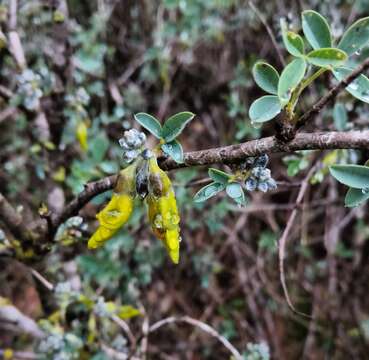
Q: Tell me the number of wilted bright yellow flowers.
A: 2